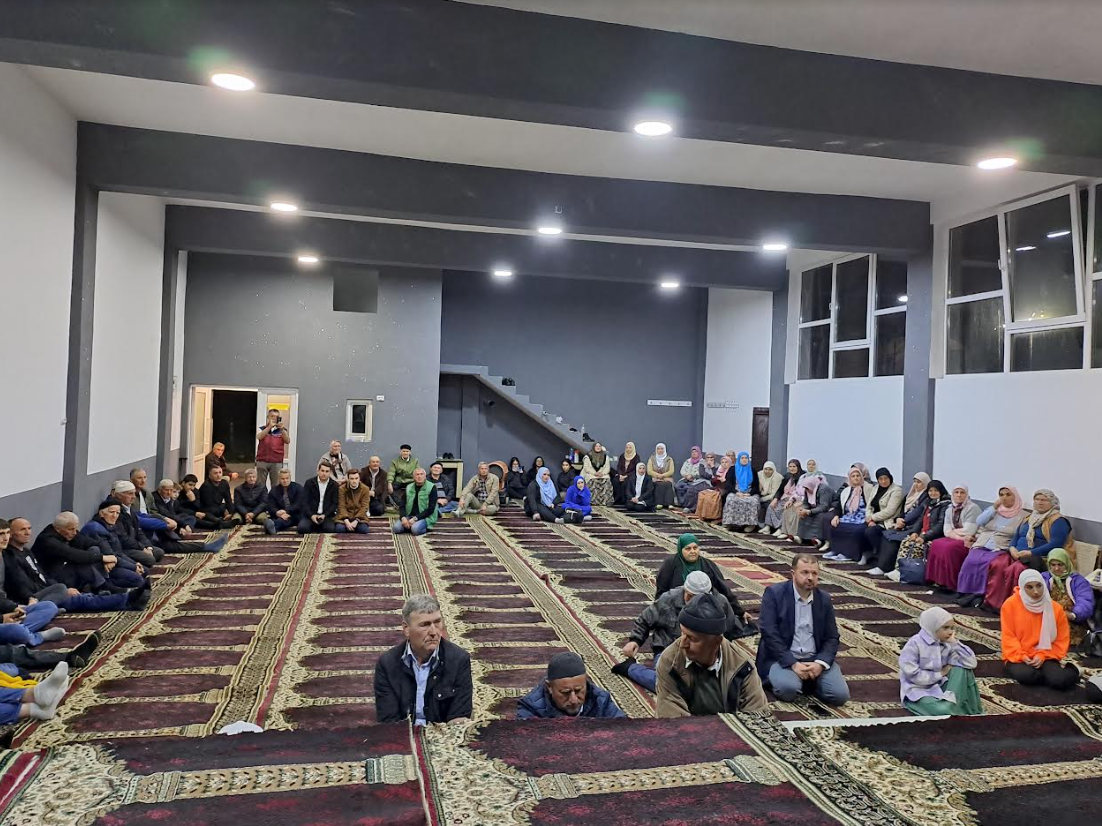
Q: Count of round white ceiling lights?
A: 9